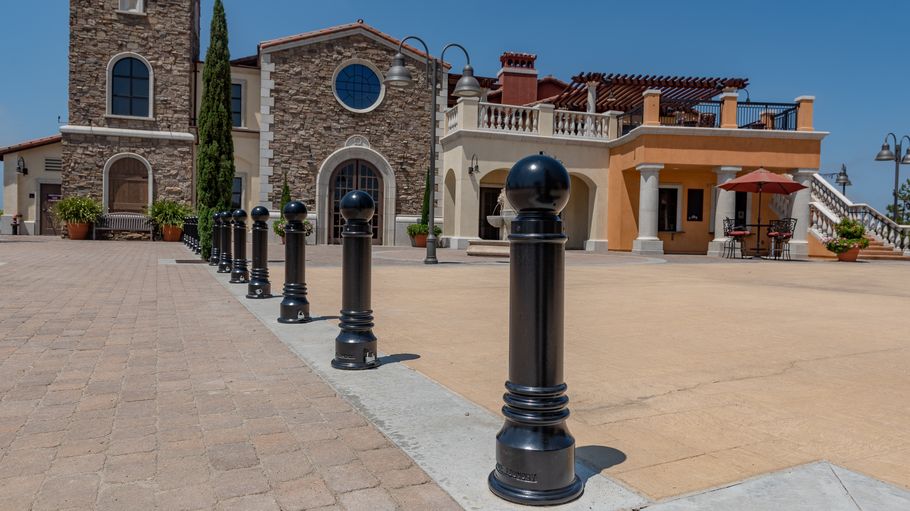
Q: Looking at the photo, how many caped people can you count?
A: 0